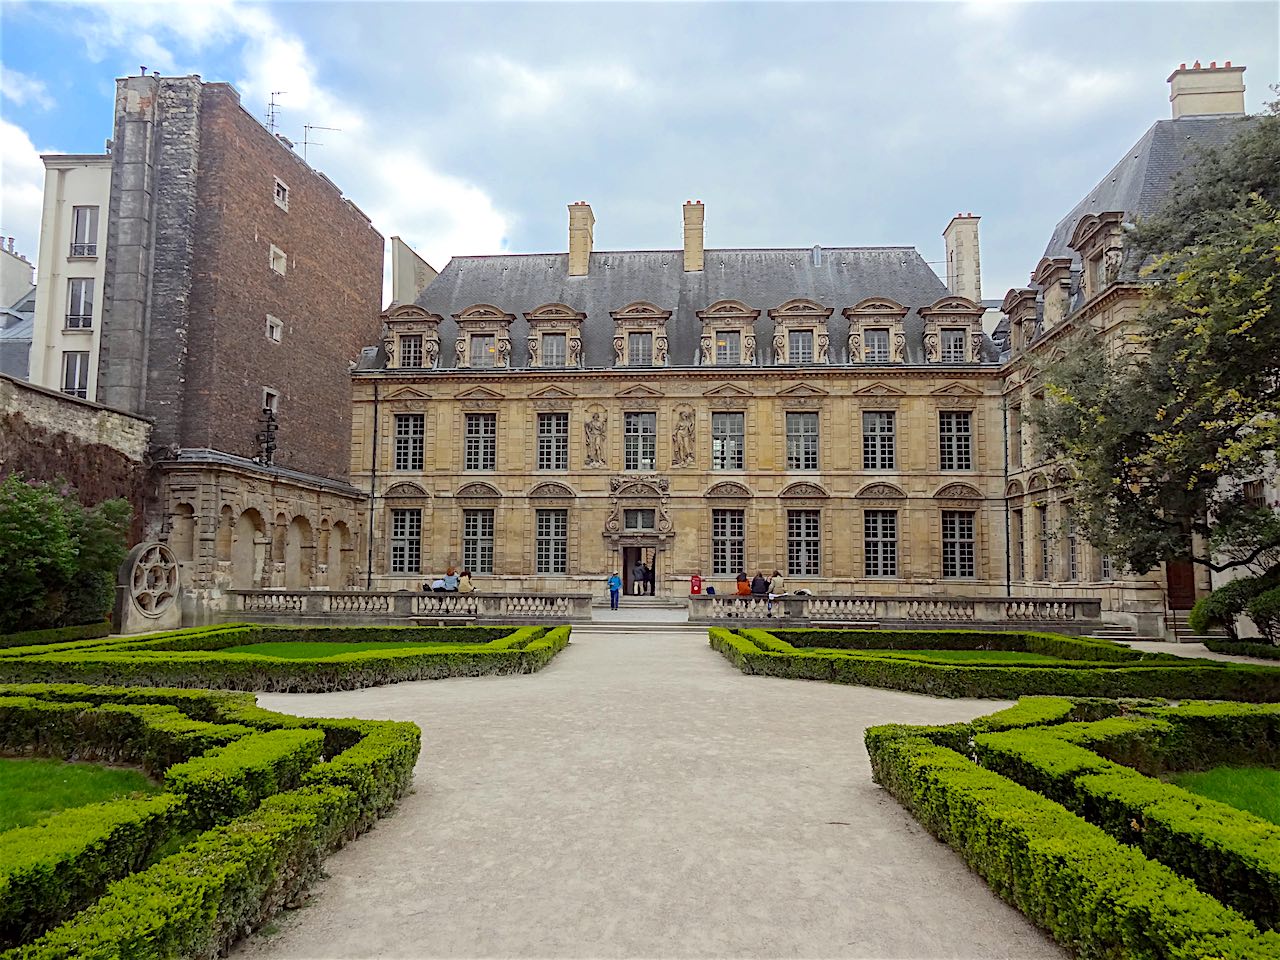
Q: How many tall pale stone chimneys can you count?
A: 4